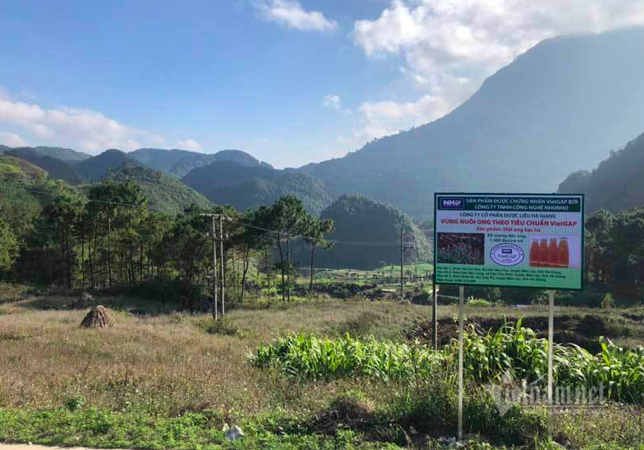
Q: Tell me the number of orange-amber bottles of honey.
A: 4